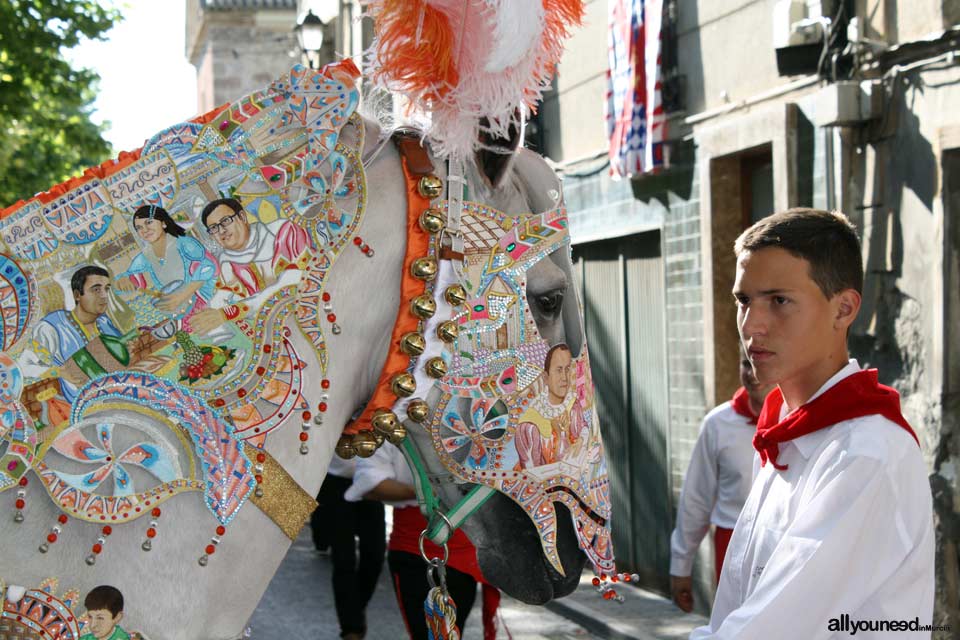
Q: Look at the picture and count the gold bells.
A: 15